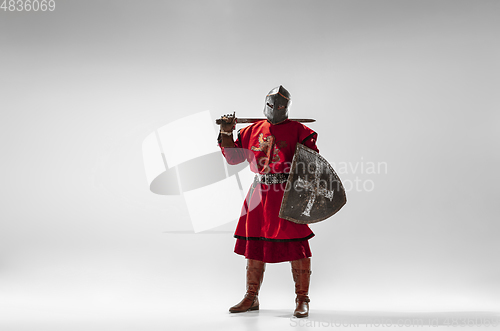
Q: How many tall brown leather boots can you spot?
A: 2